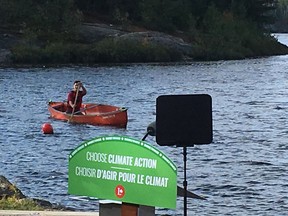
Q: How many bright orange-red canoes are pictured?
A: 1